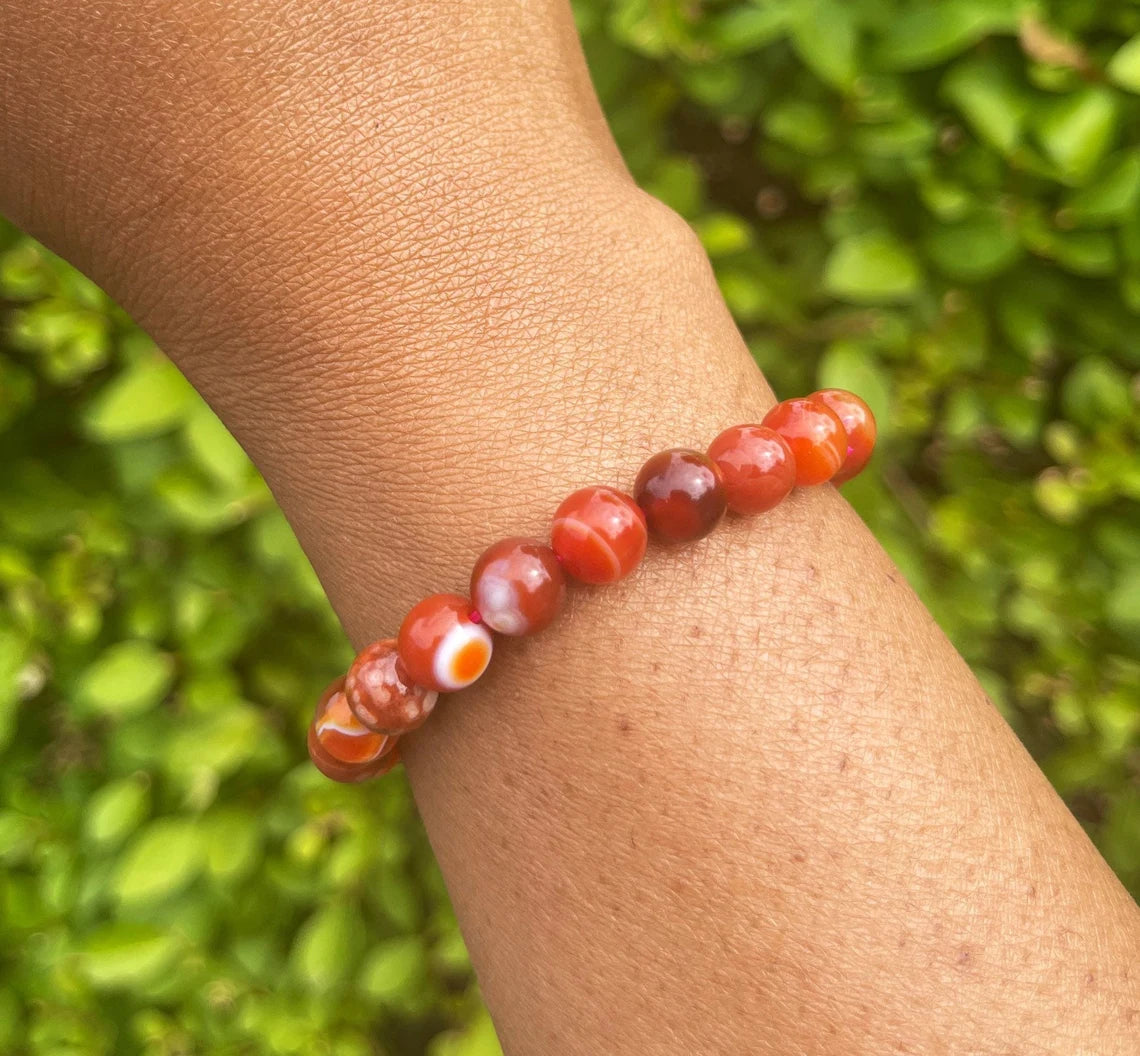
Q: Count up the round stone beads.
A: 10